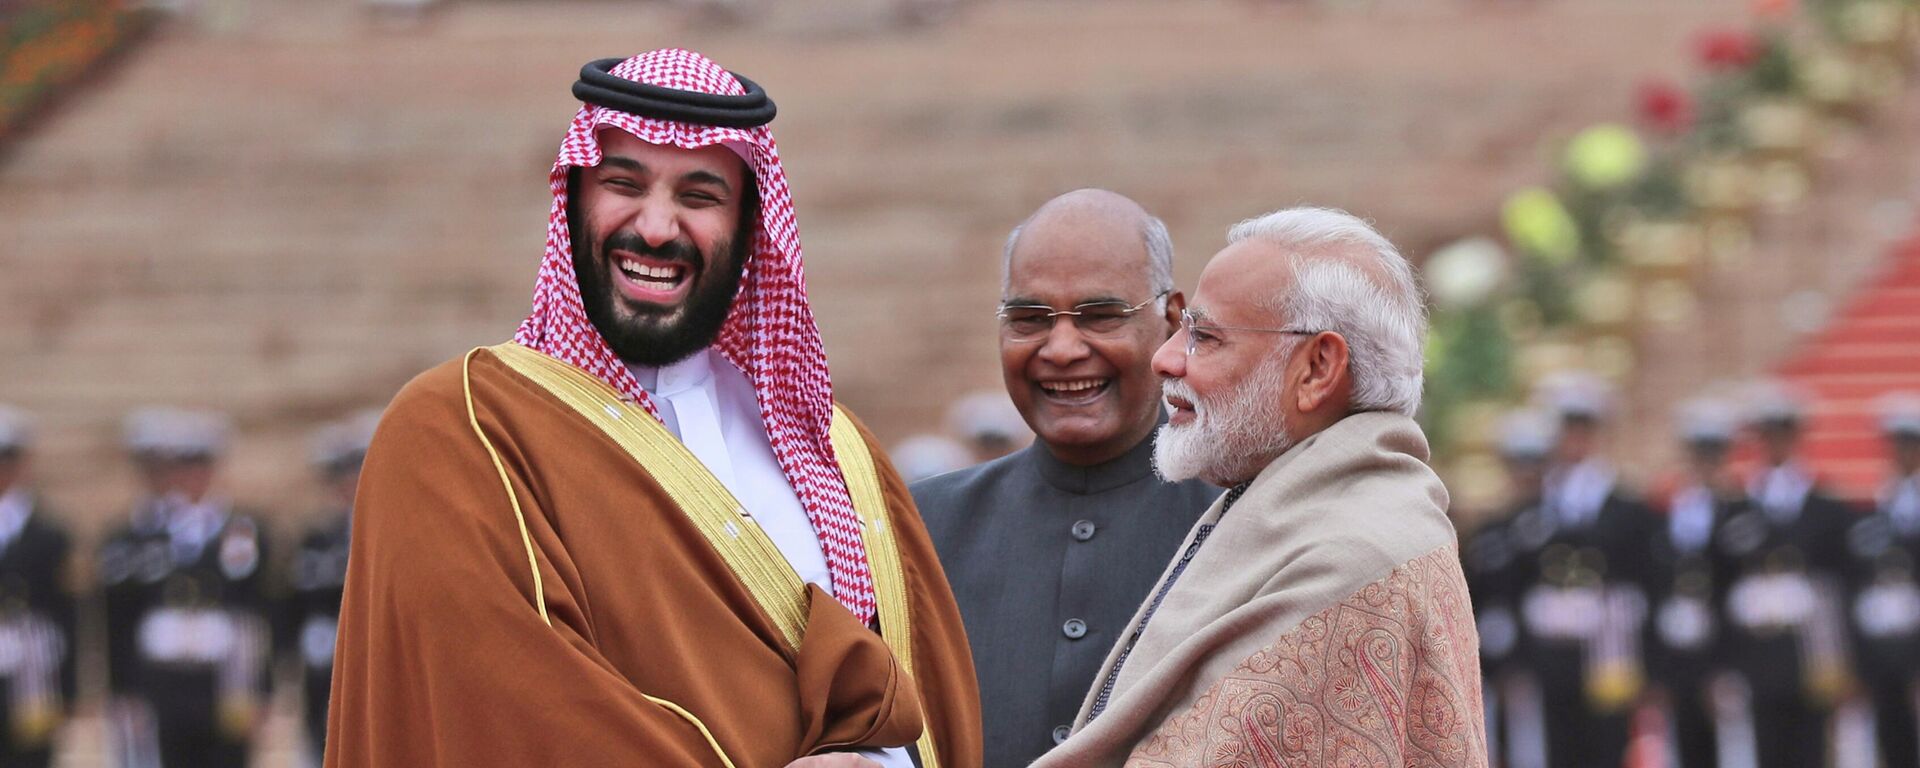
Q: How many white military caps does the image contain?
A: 10